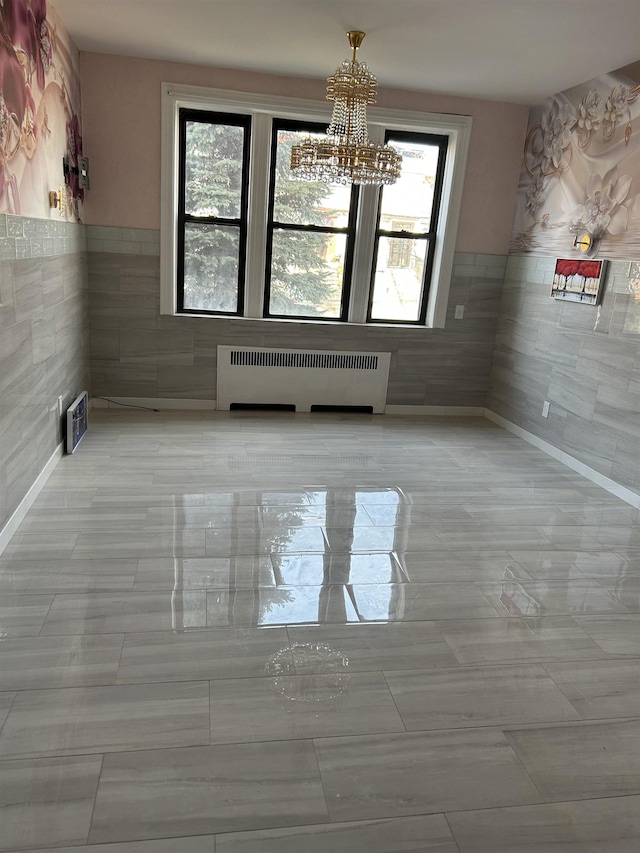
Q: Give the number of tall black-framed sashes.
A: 3